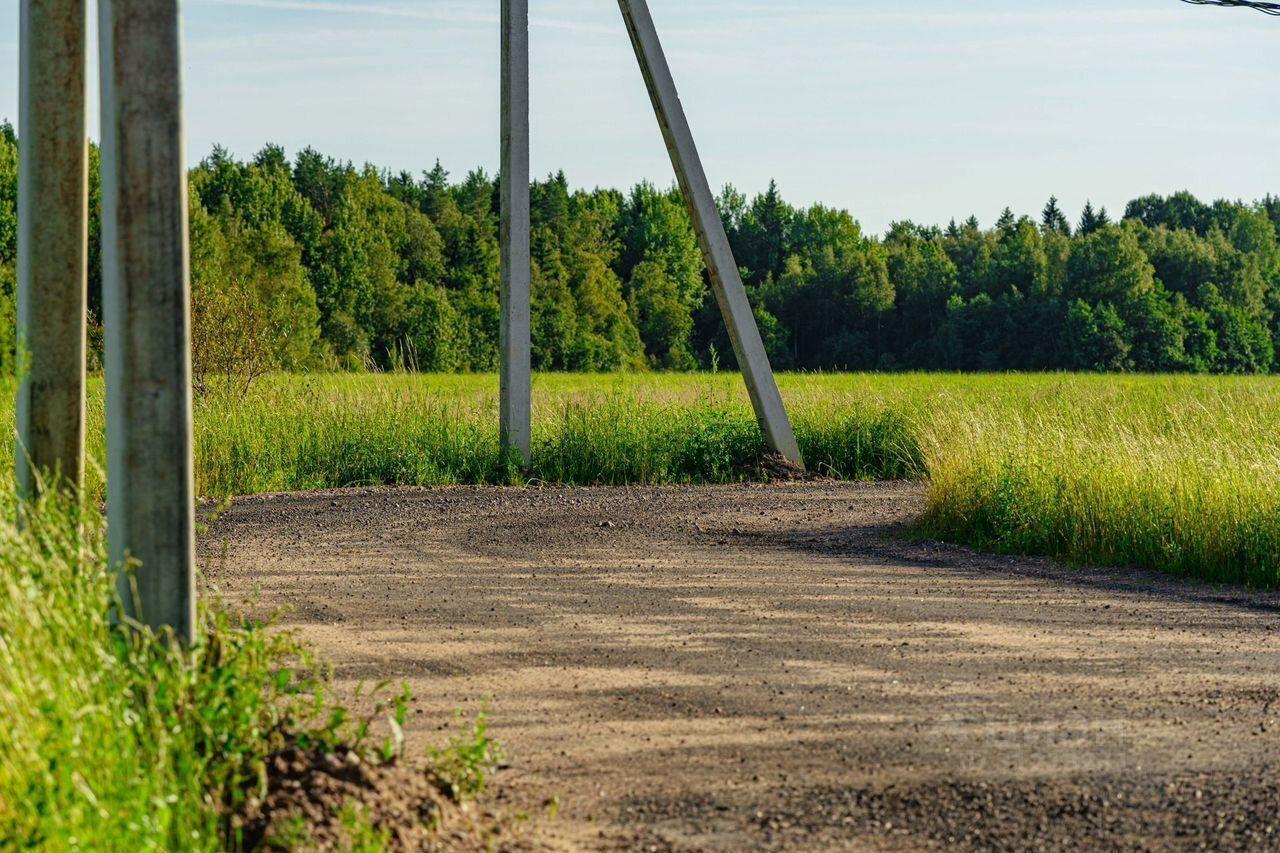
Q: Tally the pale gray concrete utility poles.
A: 4